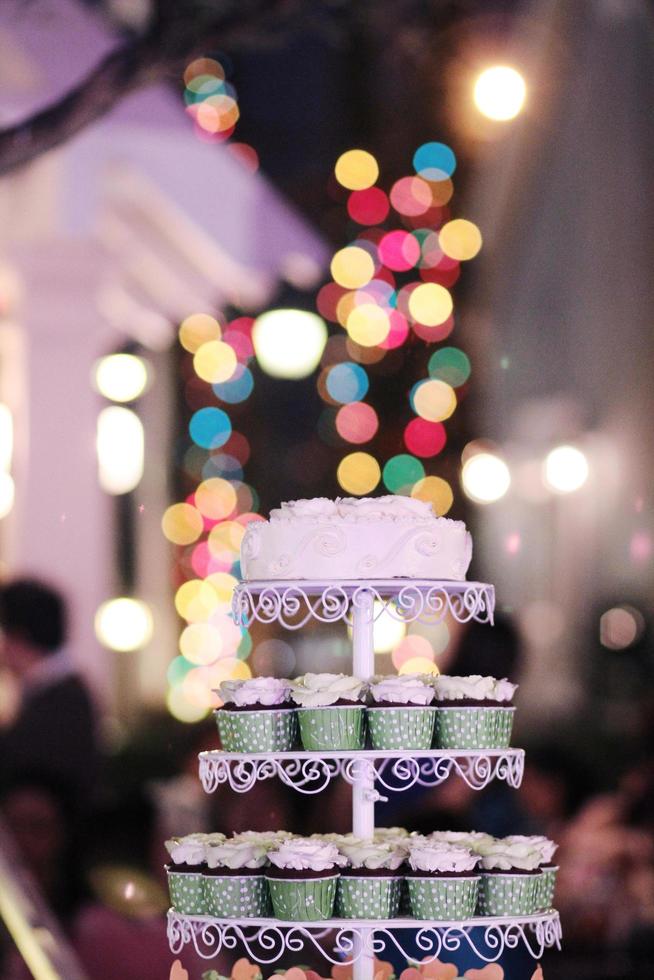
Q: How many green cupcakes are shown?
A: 11